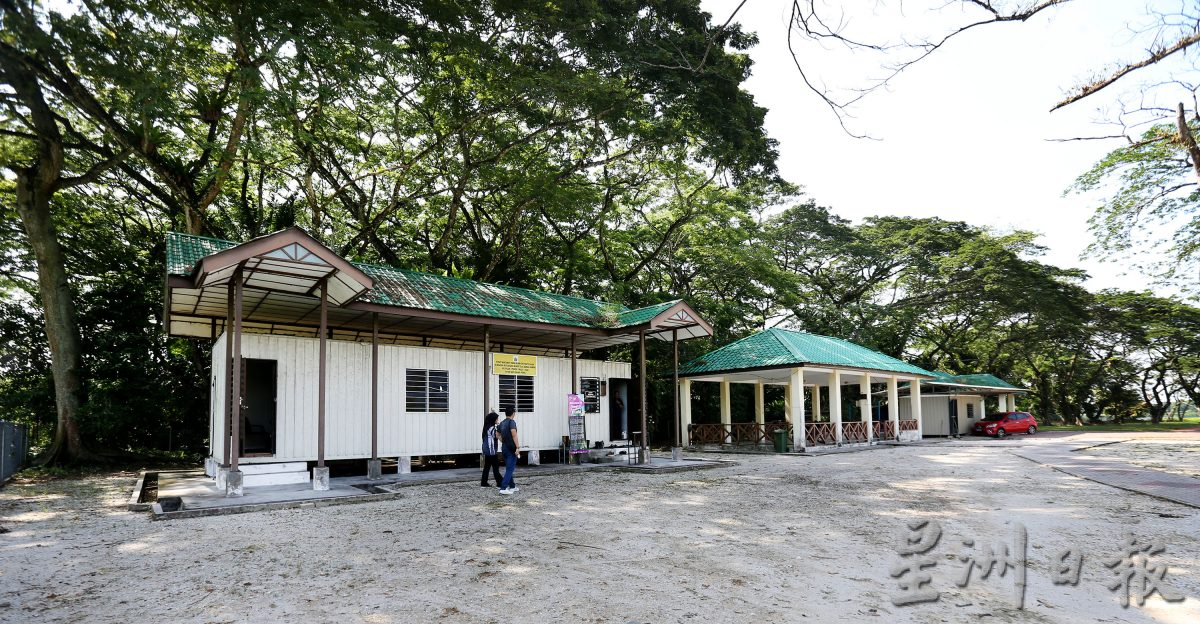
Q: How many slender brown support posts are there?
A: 8